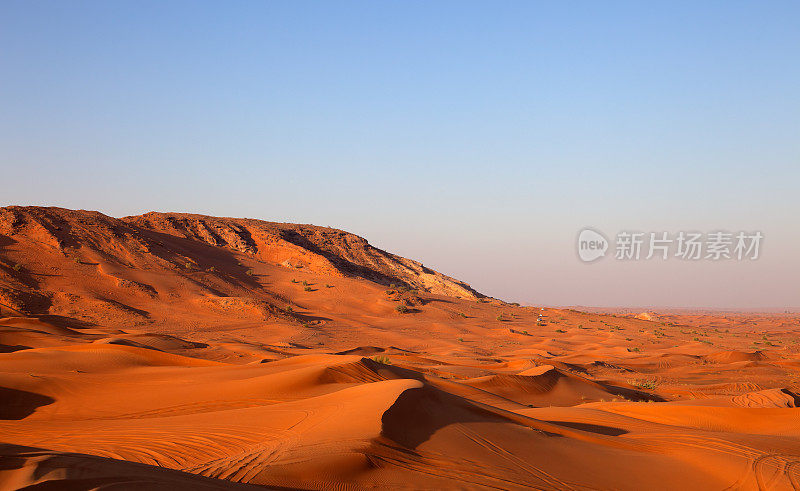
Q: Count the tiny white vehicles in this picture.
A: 3